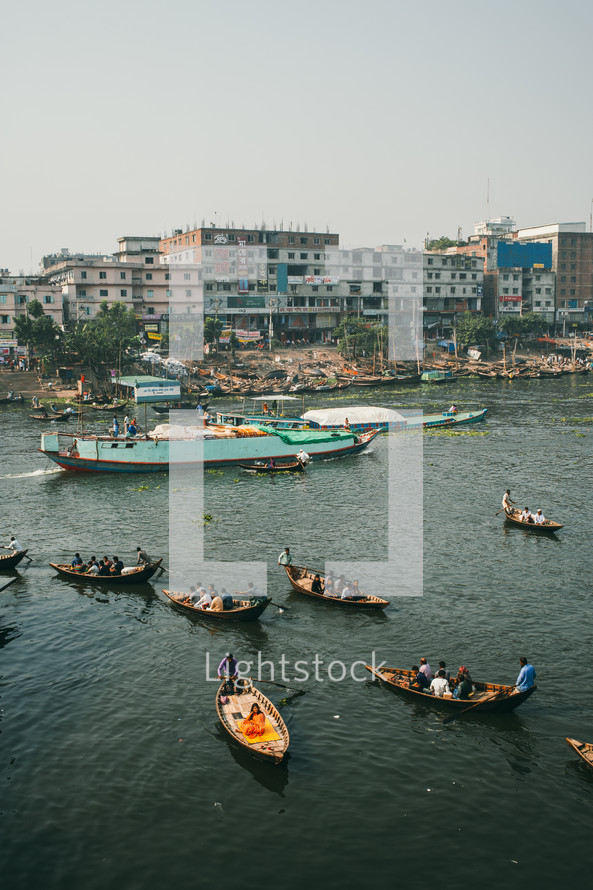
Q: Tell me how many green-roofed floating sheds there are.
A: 1